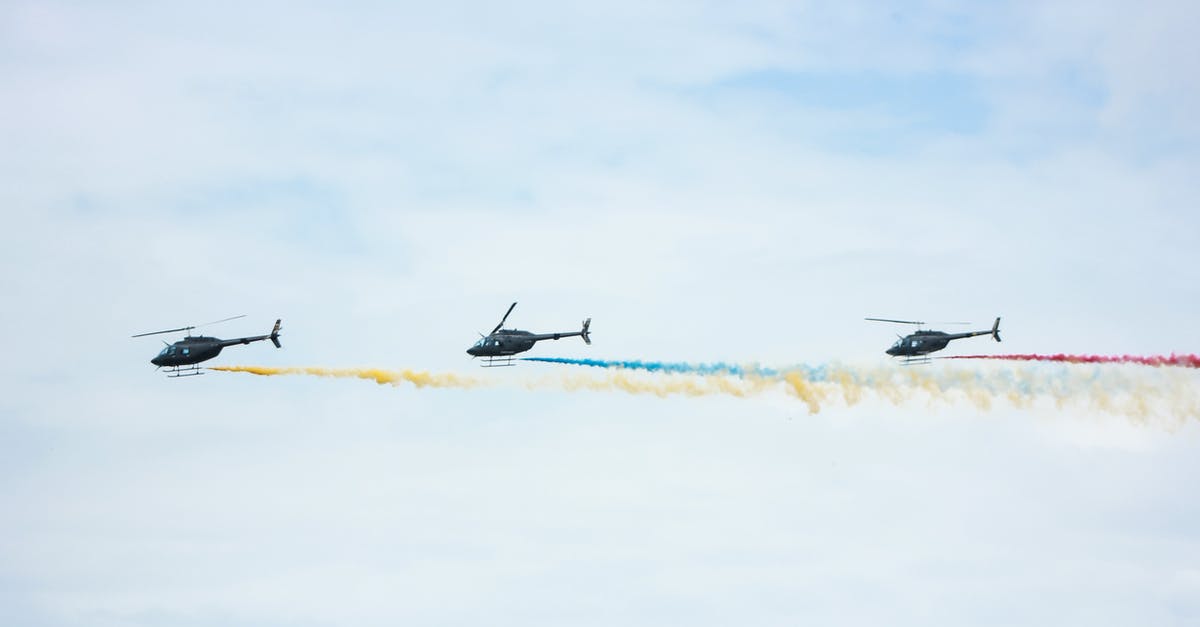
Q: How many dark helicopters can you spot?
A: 3